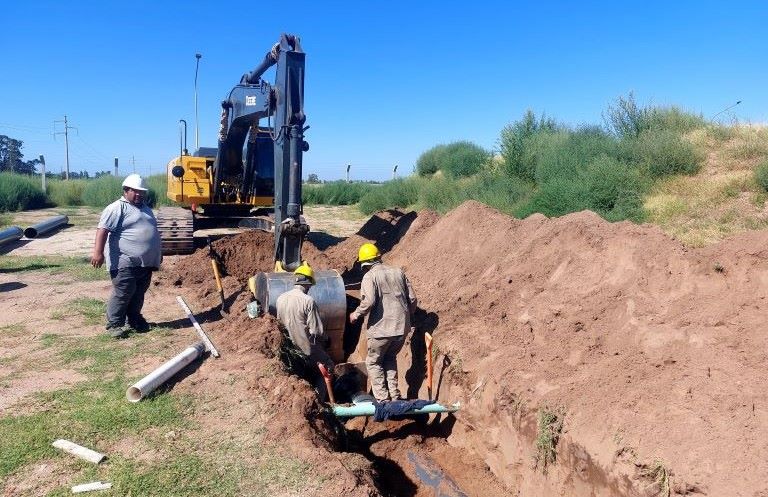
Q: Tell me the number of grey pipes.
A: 2